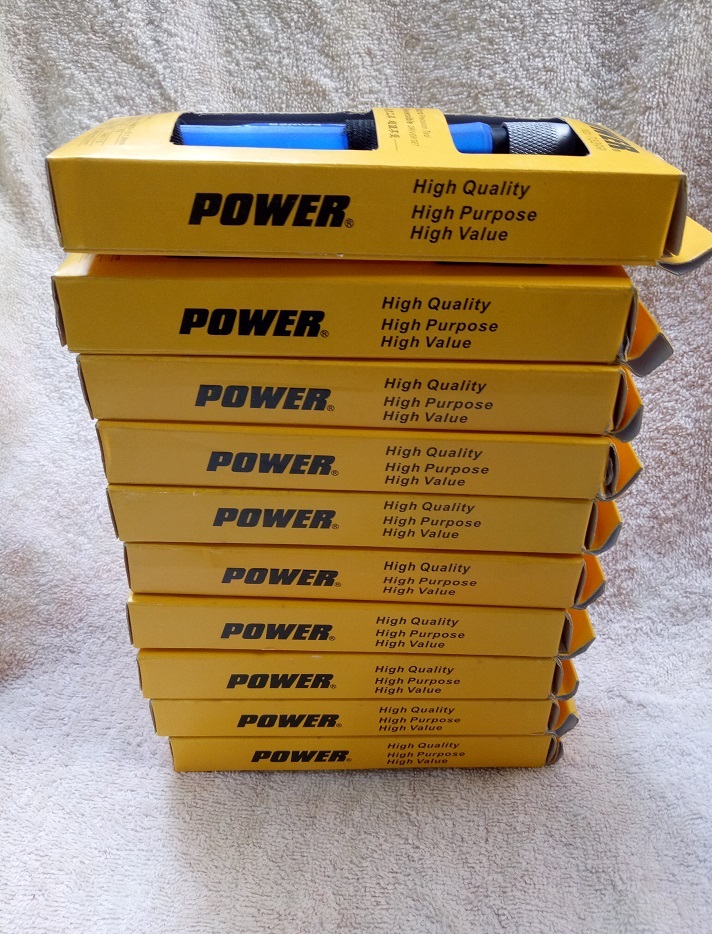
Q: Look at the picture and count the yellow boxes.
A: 10